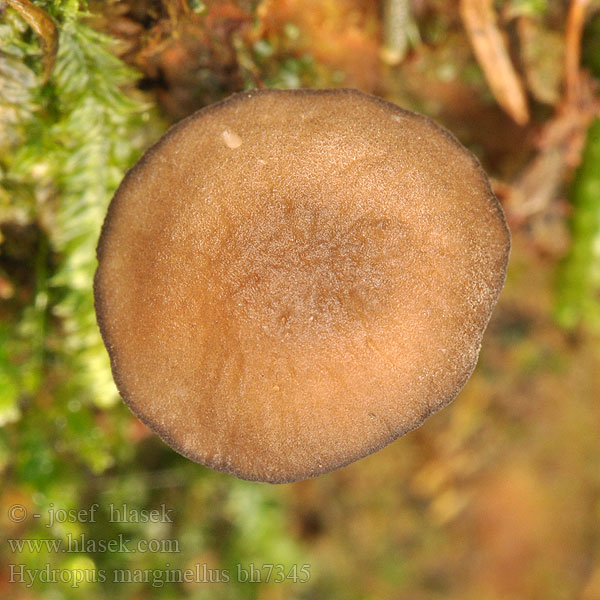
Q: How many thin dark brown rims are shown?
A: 1